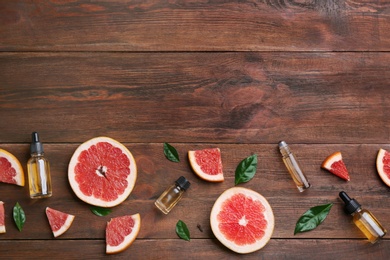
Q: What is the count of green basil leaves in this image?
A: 6